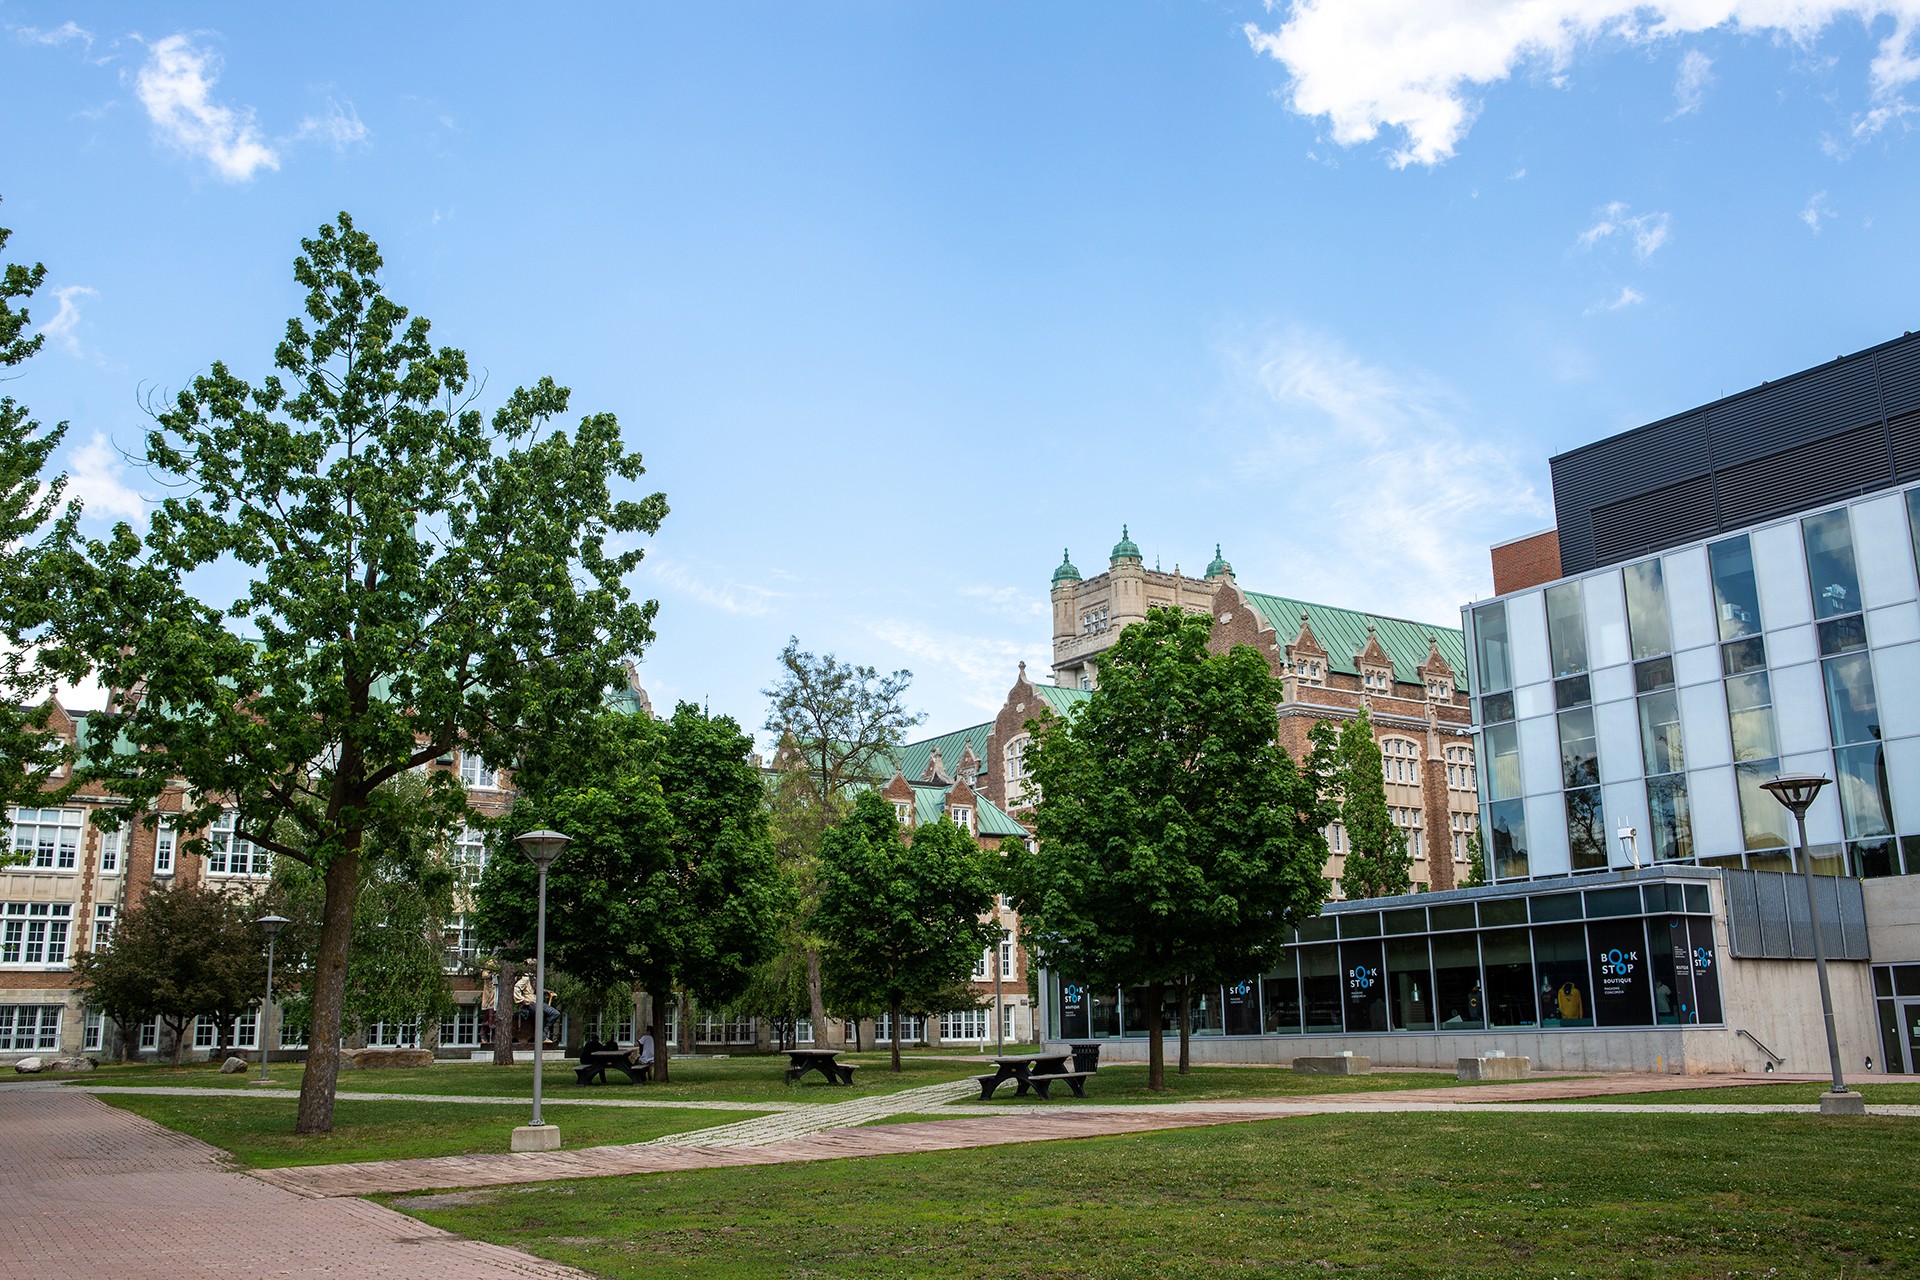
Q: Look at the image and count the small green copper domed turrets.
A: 3